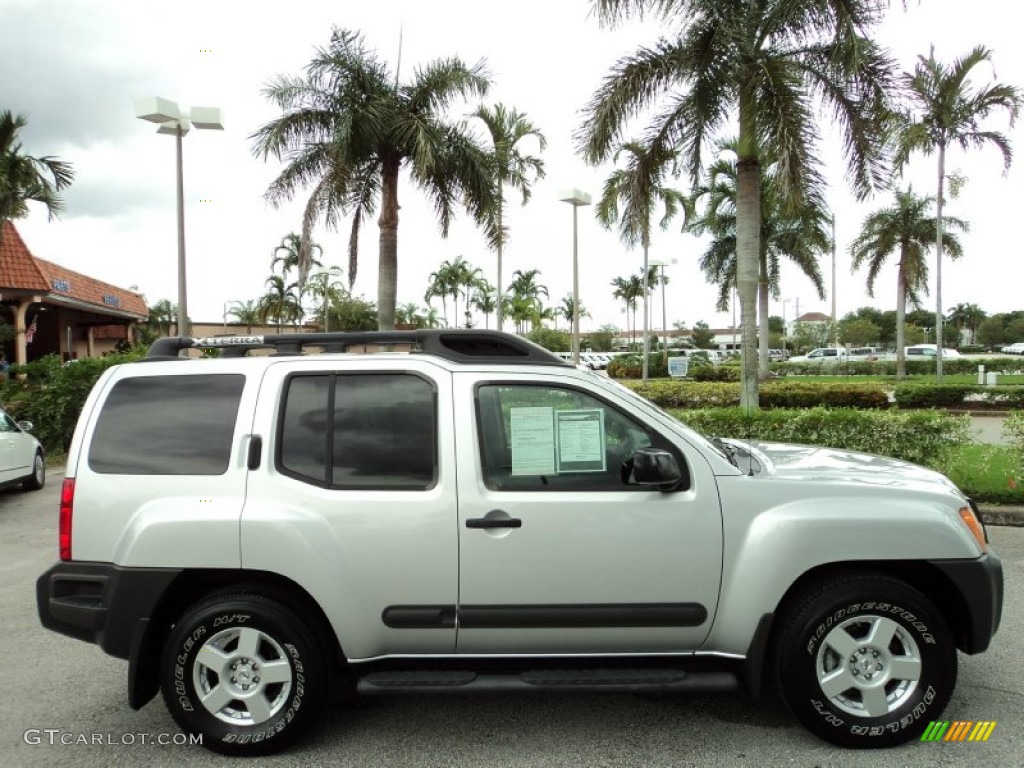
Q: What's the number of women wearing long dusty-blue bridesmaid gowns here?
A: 0